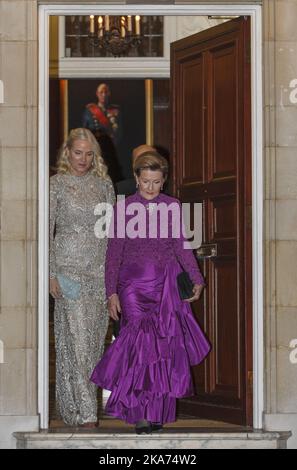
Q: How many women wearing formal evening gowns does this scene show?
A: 2